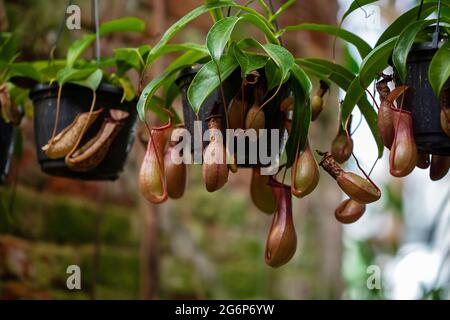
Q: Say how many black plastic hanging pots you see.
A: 4